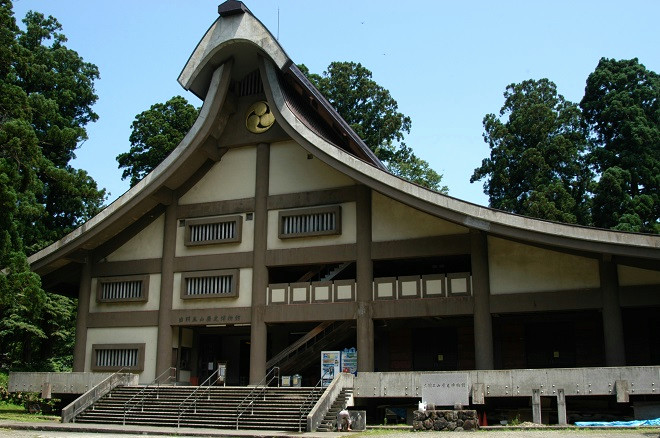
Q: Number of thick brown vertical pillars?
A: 6